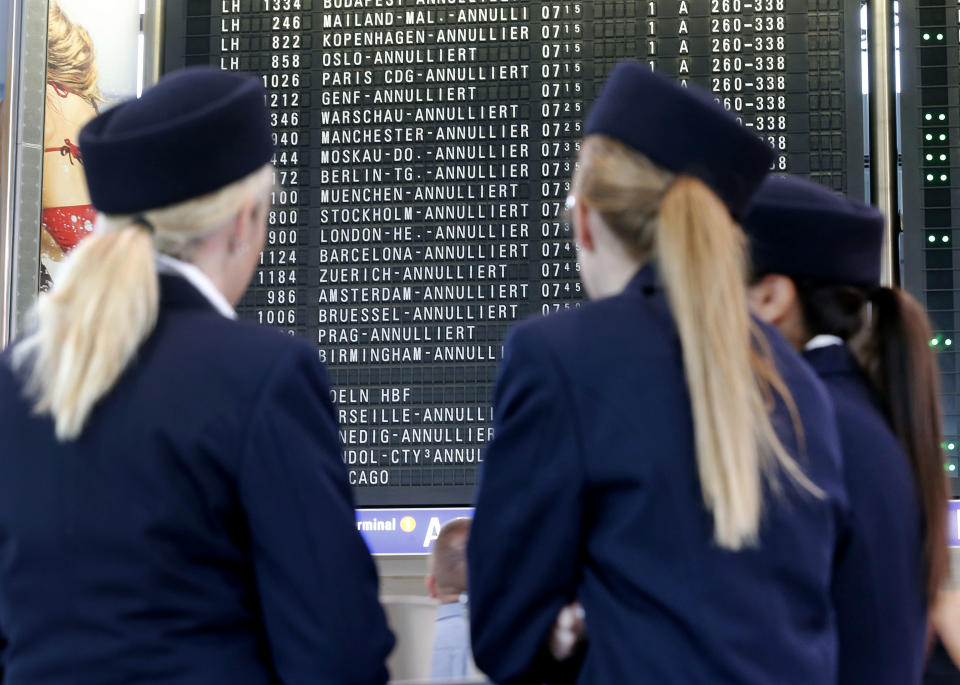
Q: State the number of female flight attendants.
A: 3